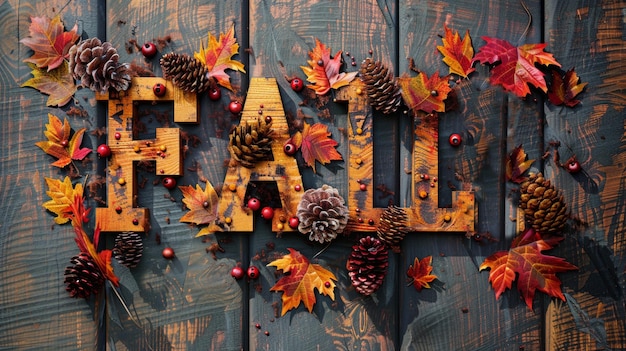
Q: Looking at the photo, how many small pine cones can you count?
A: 10